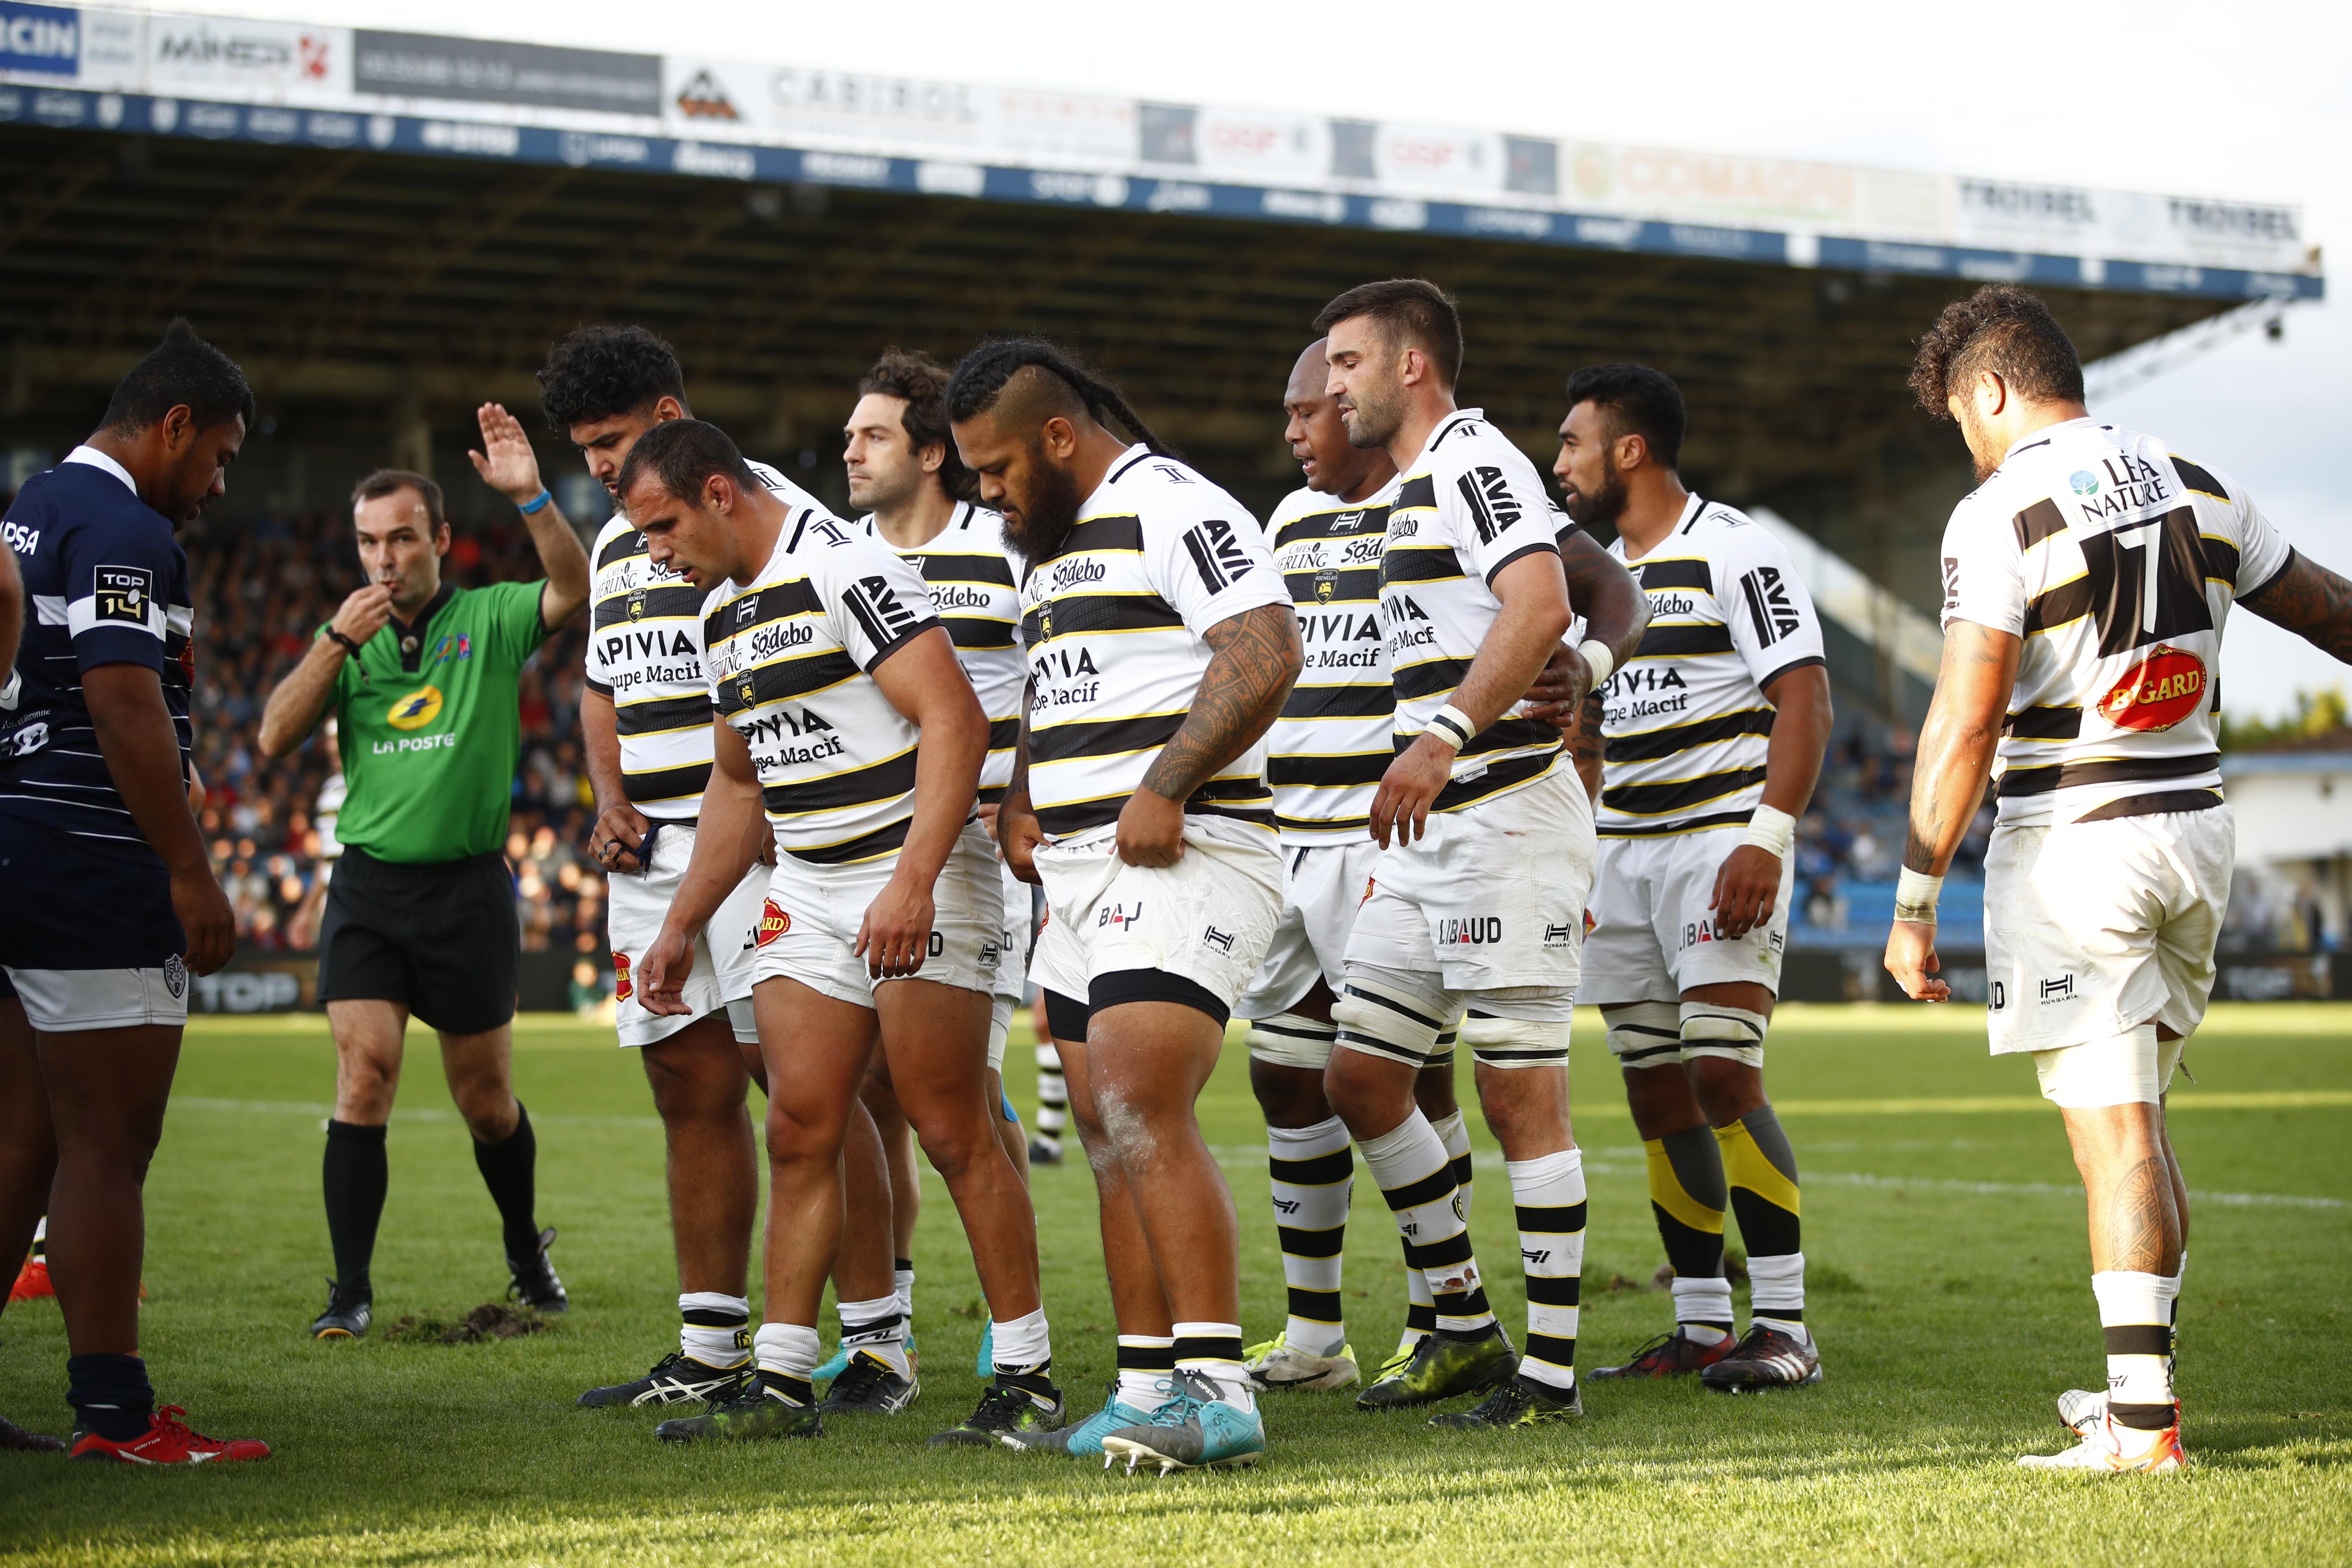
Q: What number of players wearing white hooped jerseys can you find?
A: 8